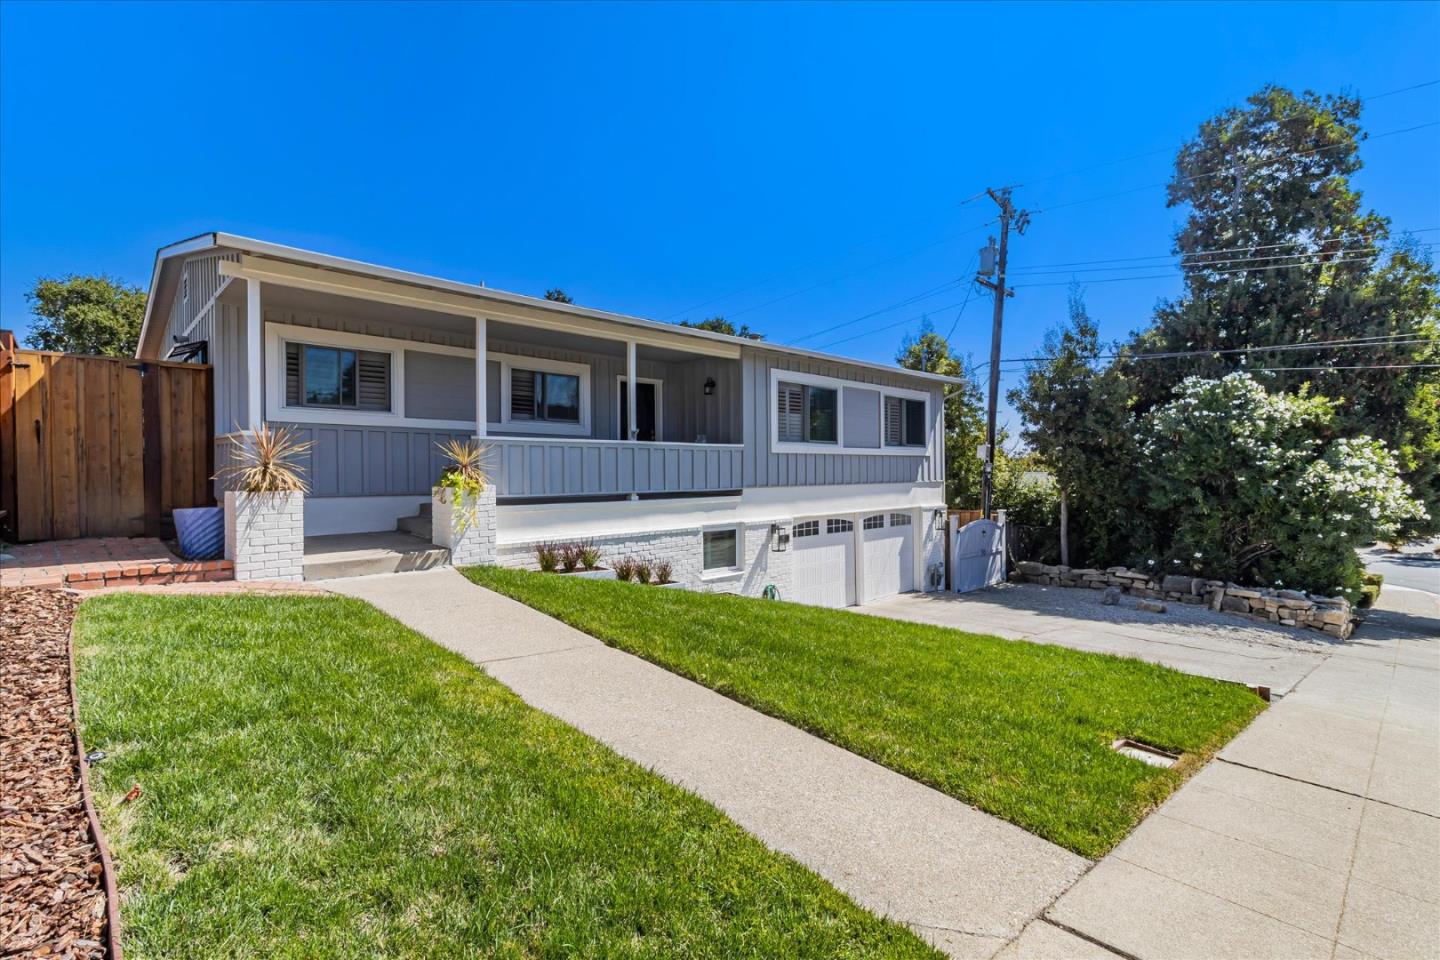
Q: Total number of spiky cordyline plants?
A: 2